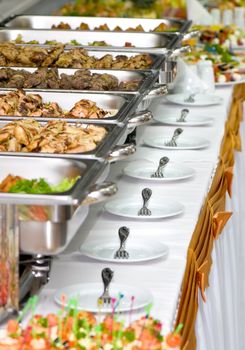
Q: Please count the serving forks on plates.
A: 7